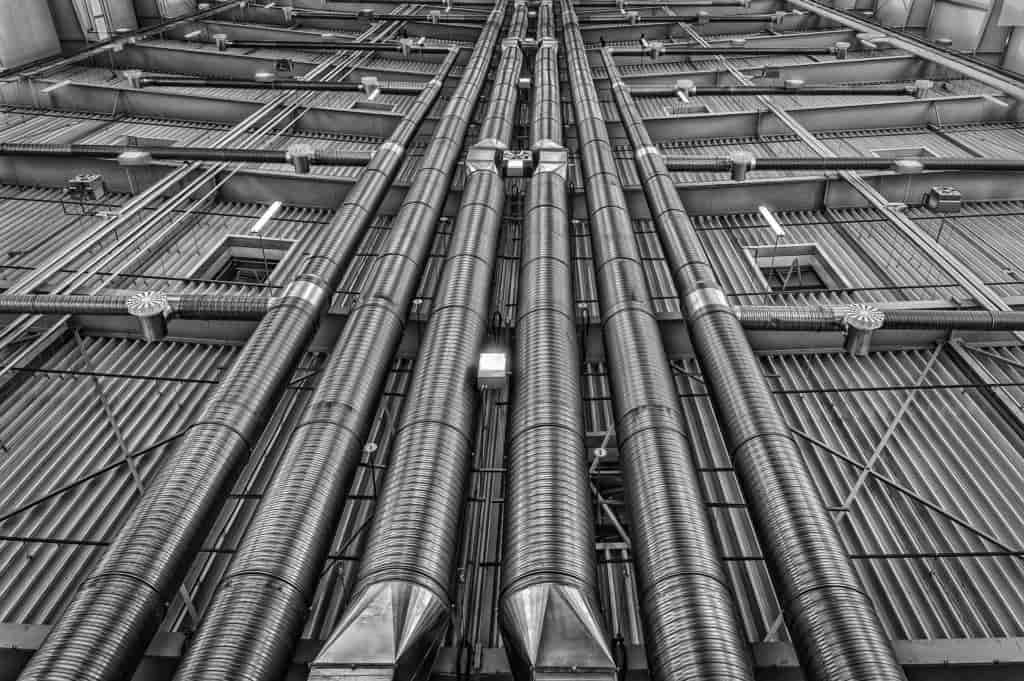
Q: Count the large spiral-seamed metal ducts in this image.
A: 6